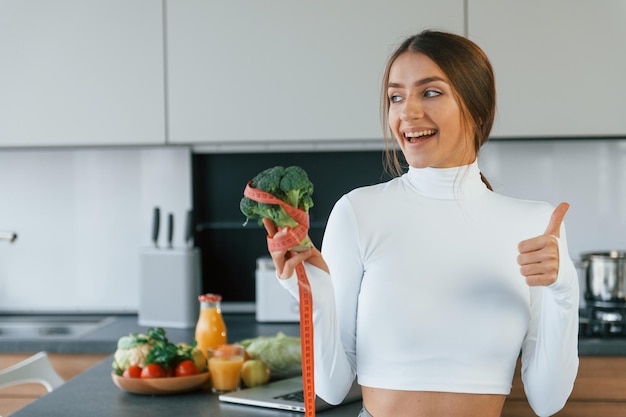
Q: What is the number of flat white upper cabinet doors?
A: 3